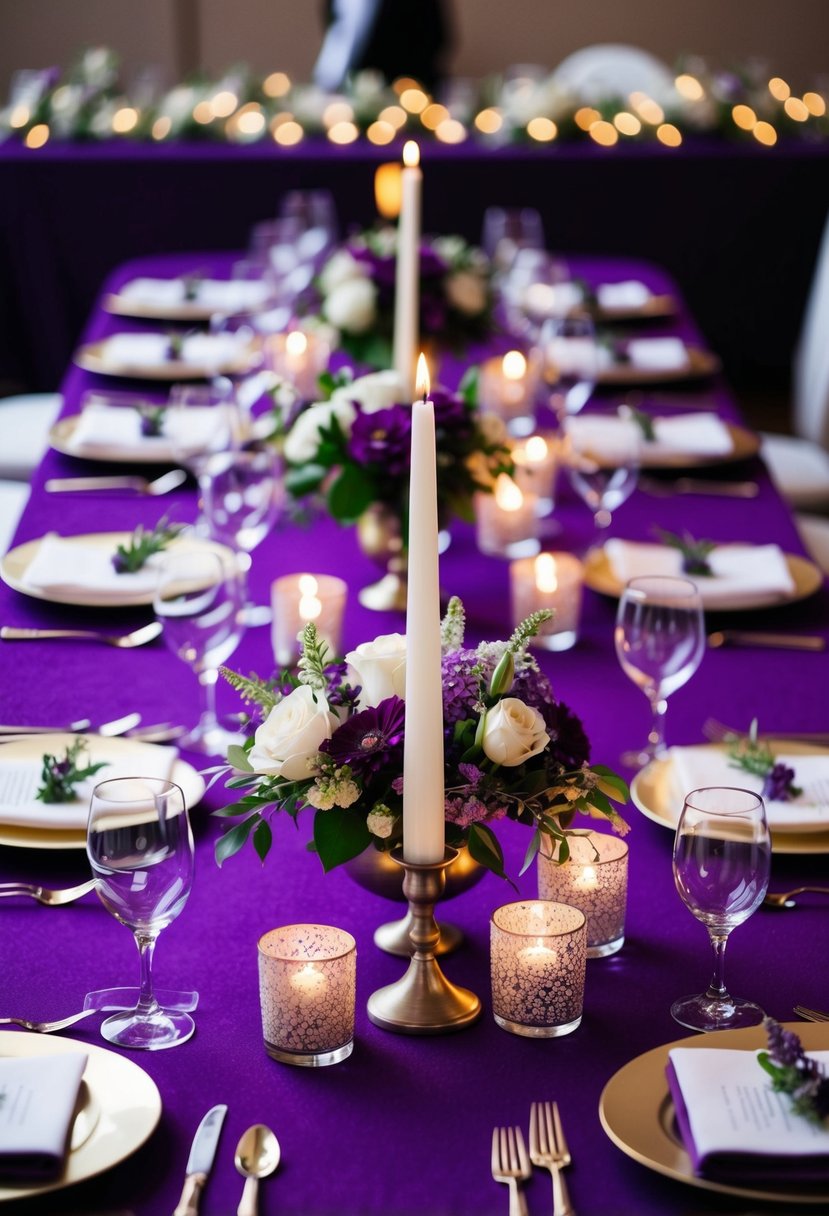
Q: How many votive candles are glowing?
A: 9